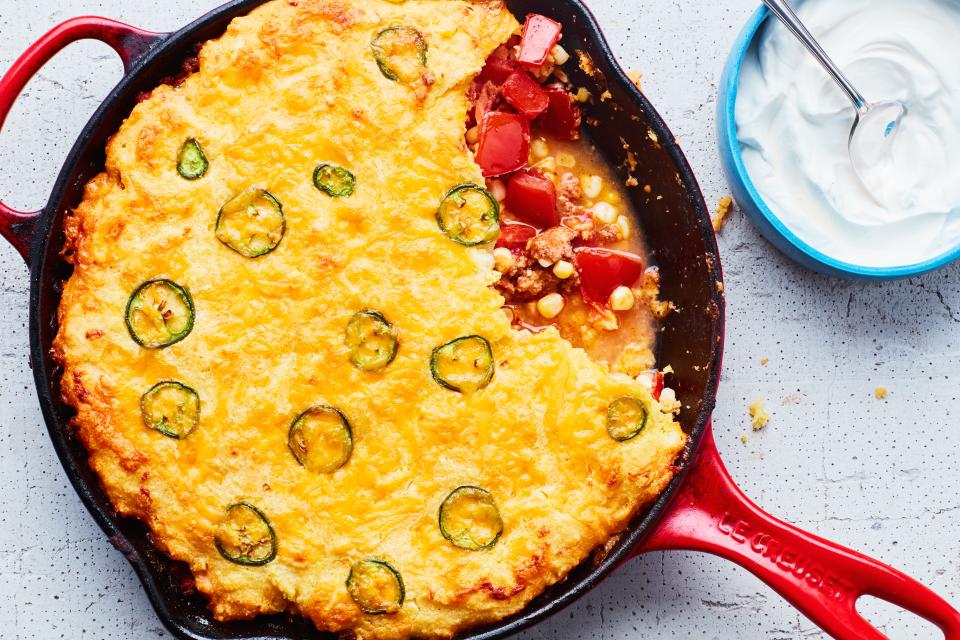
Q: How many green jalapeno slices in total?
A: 14